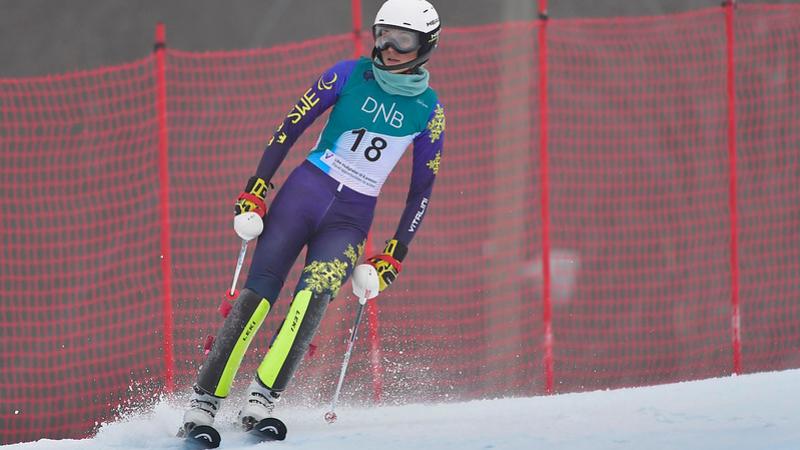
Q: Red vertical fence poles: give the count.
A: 4